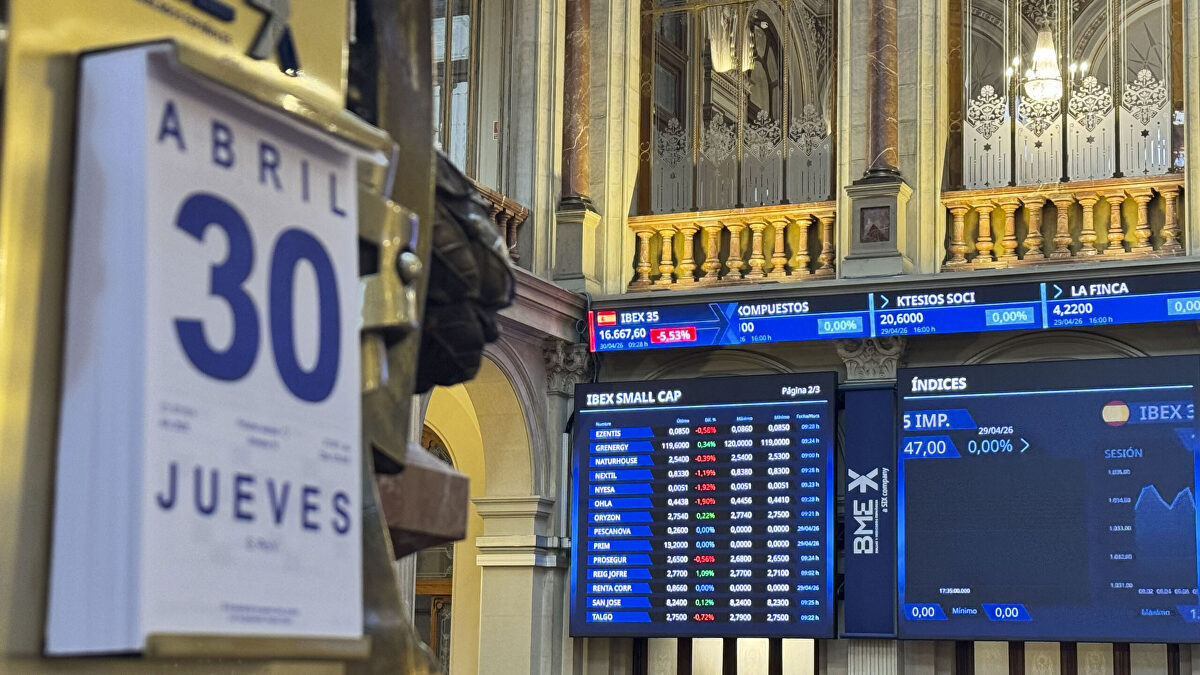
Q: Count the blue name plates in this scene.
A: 14